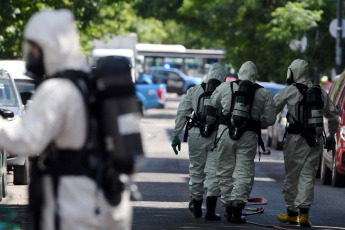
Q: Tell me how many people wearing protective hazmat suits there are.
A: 4